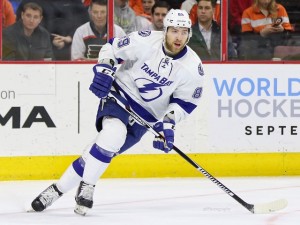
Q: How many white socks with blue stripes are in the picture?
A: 2